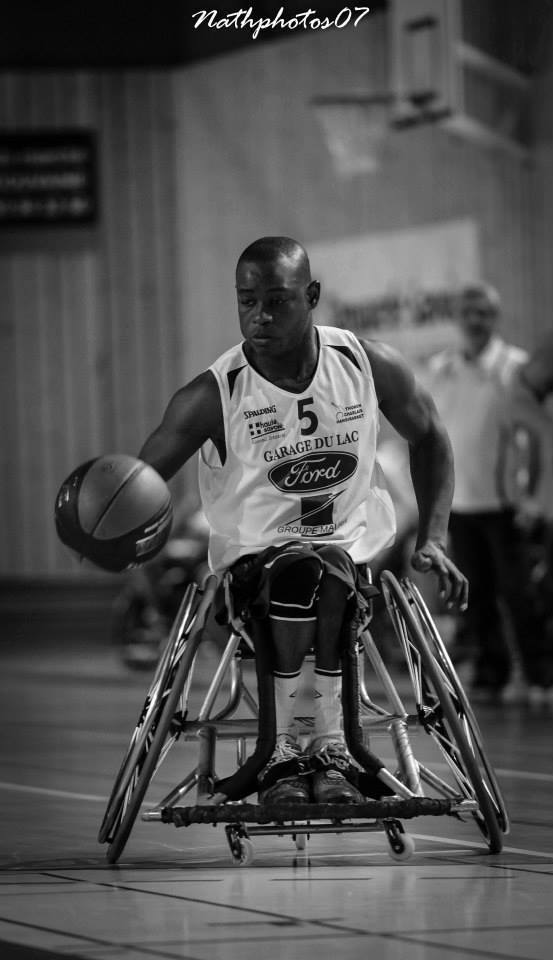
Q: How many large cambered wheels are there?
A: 2